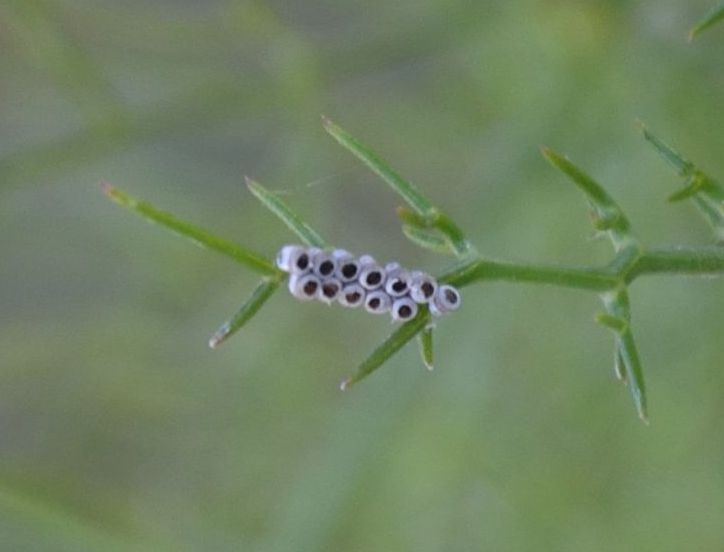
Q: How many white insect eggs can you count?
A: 12